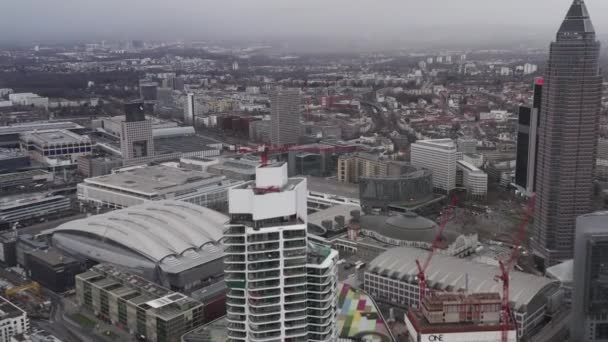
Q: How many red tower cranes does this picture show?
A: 3